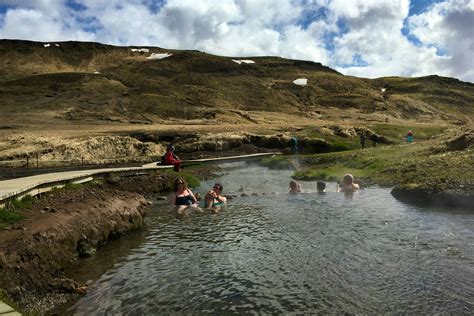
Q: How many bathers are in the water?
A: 5